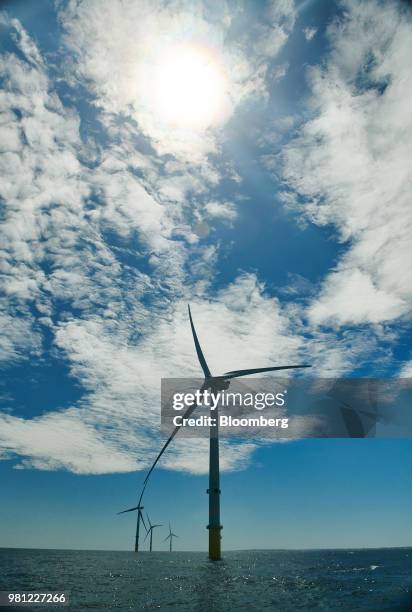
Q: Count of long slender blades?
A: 12